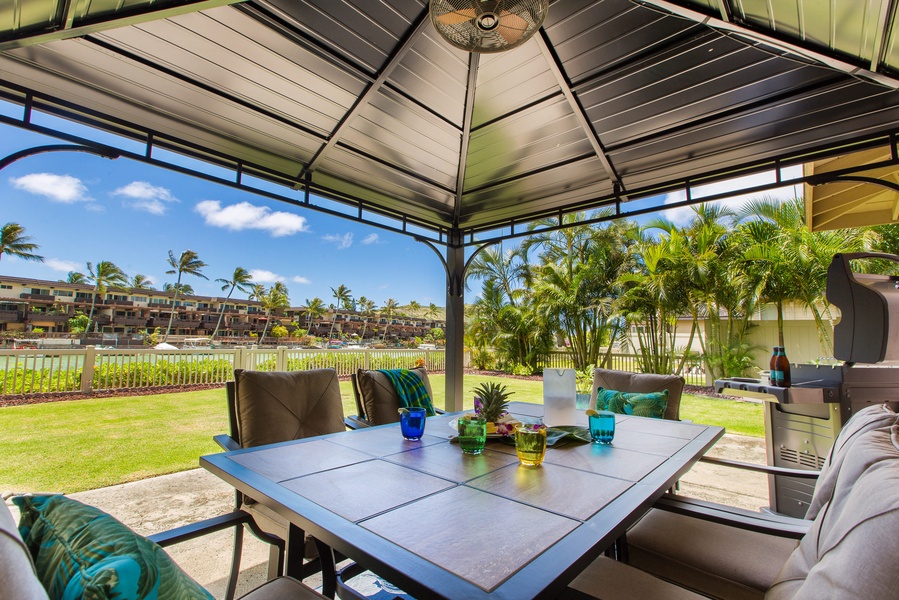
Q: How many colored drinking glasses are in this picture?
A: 4